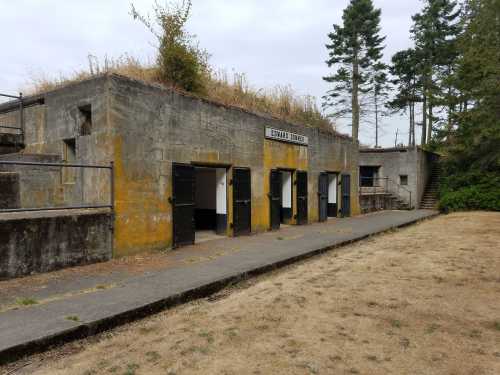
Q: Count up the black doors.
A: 6